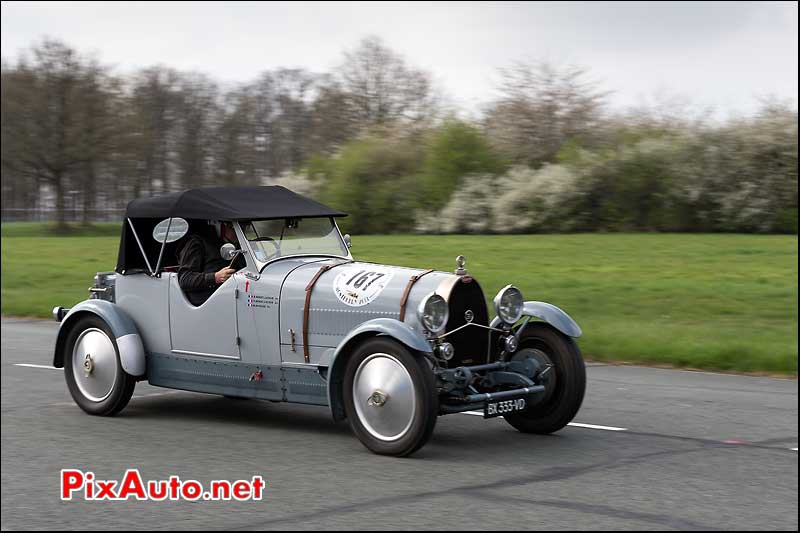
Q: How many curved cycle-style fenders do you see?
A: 3